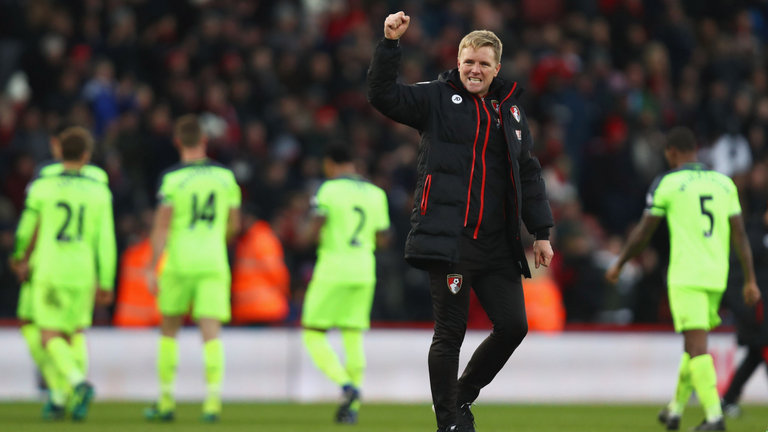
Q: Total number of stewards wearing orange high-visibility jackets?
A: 3